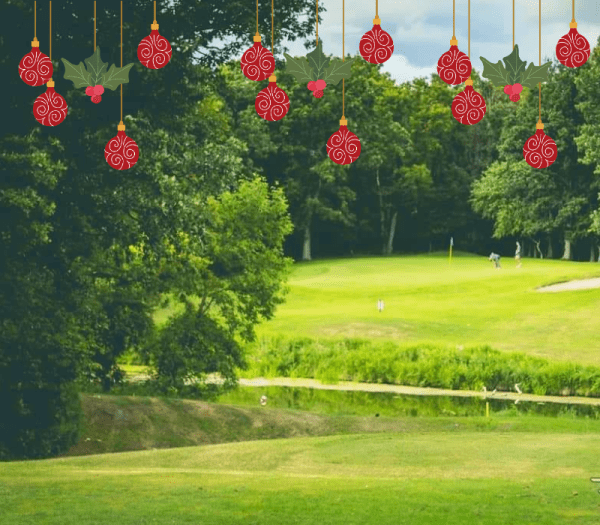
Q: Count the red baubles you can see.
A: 12